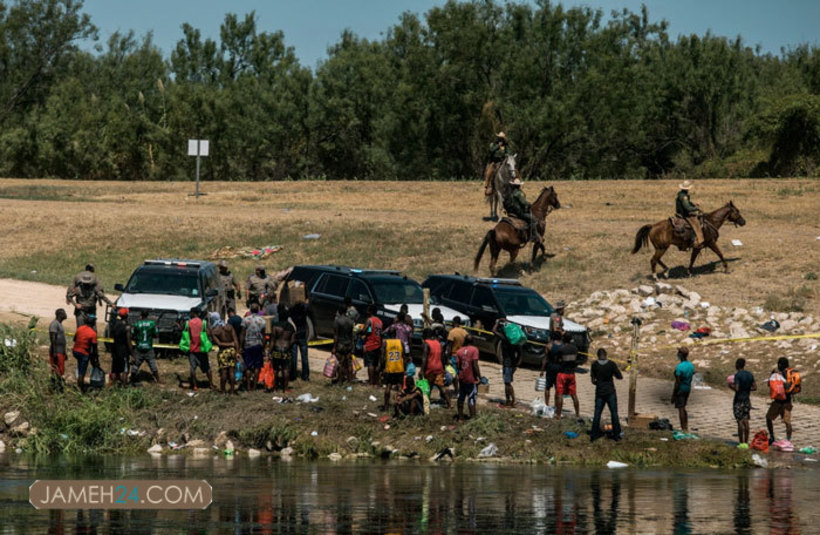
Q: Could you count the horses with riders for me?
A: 3